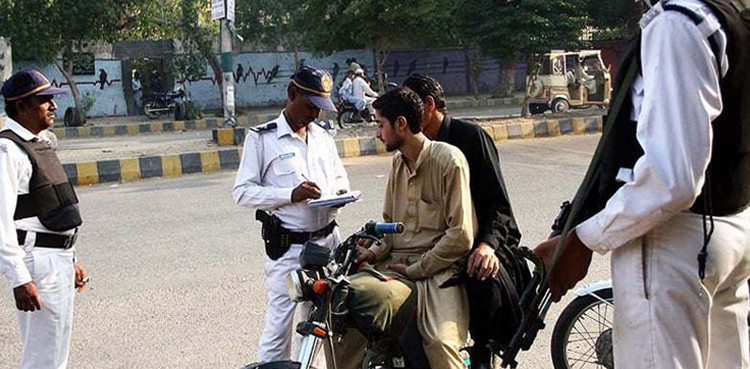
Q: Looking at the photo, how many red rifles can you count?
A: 0